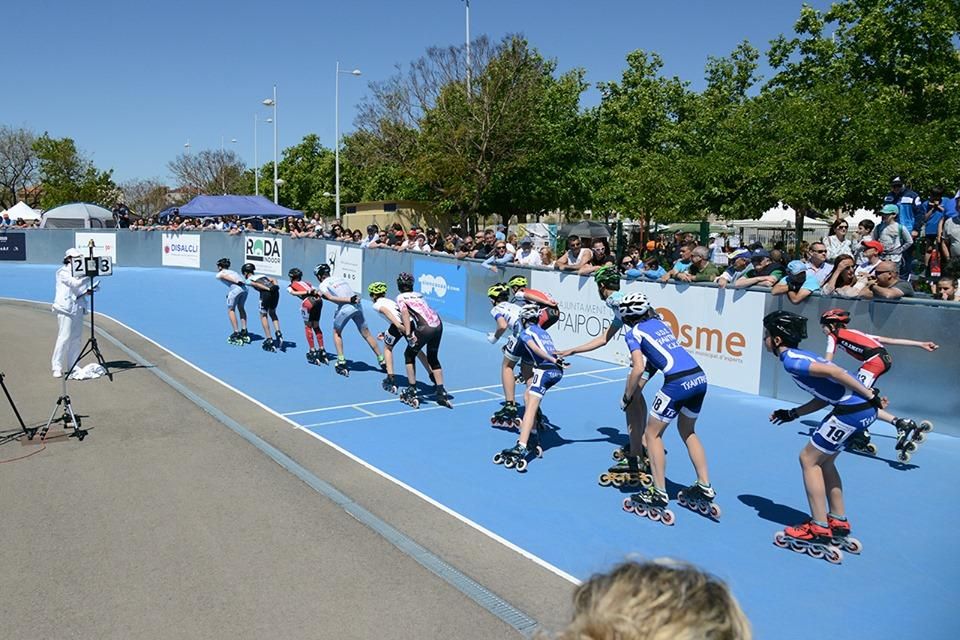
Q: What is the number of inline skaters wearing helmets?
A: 13